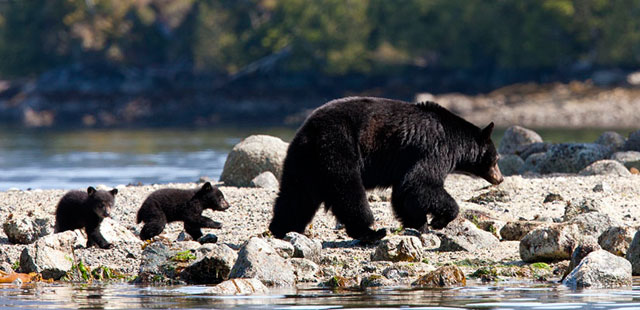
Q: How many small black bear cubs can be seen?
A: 2